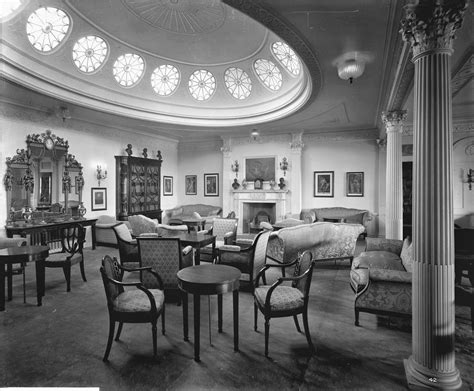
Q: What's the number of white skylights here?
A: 9